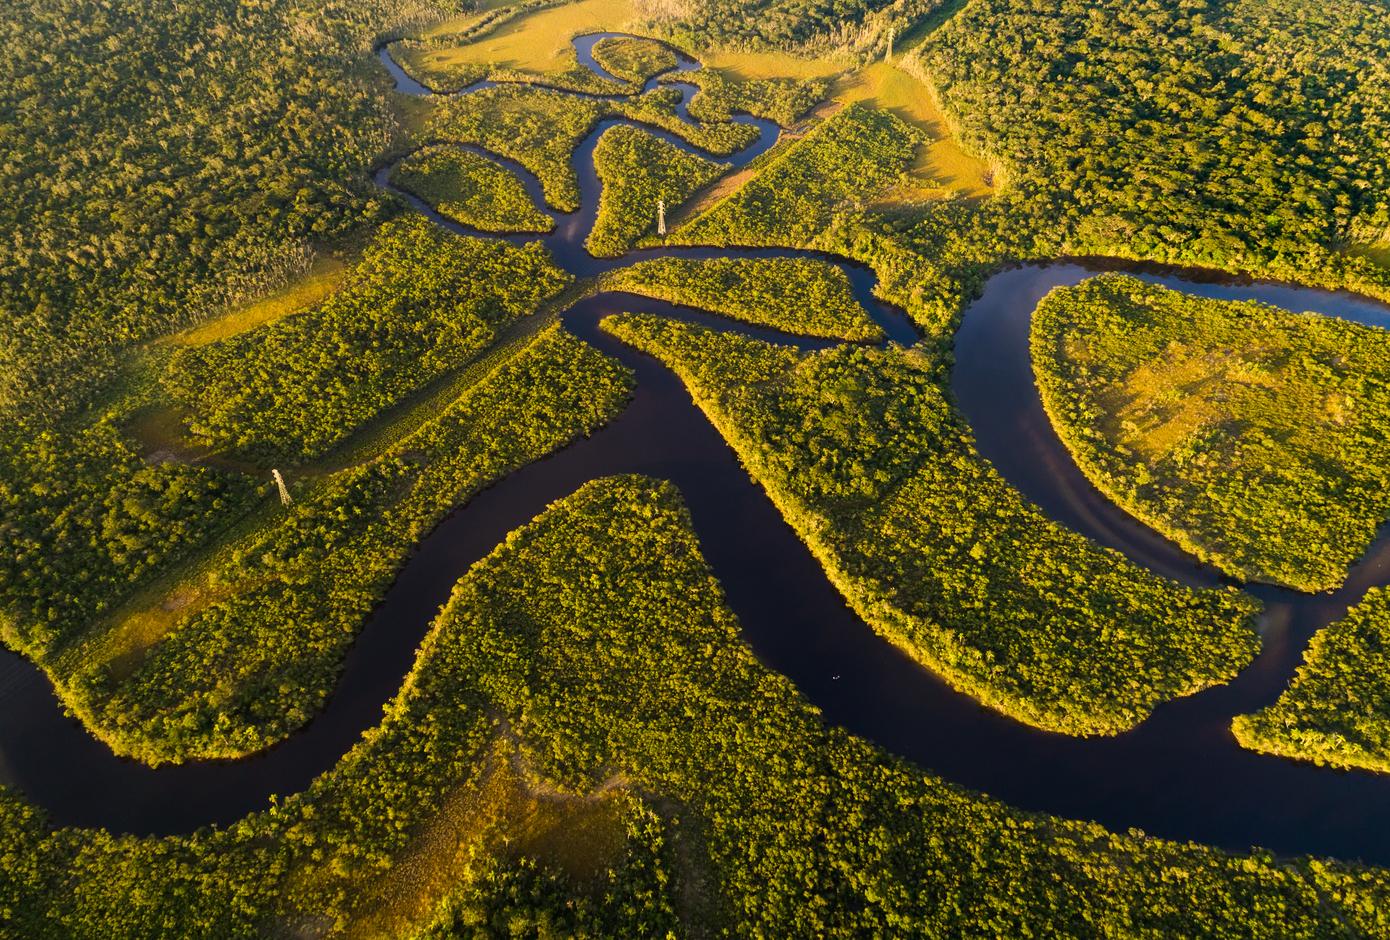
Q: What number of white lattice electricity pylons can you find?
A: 3